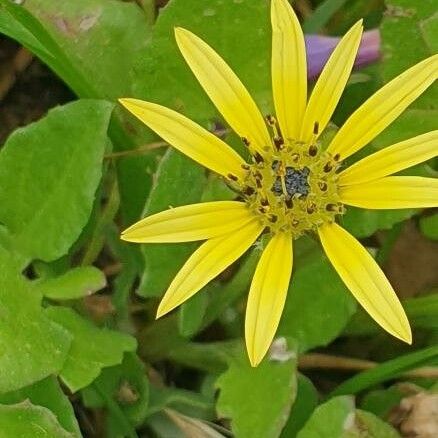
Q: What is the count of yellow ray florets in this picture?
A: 11